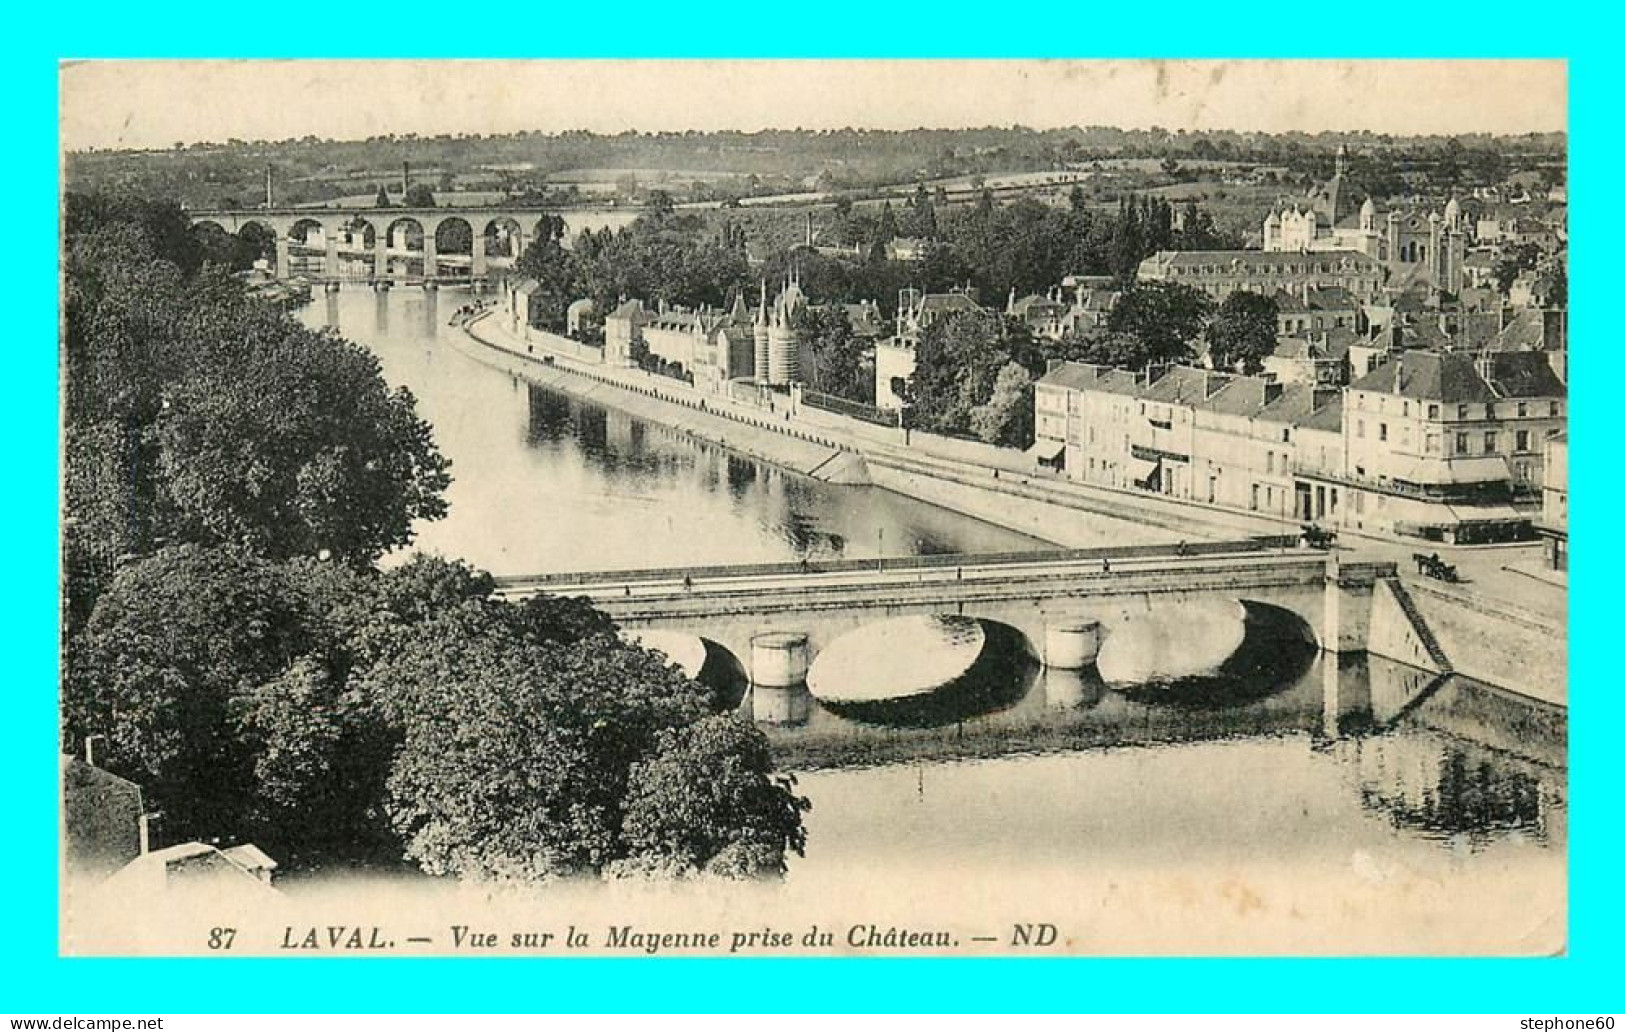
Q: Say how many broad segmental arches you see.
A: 3